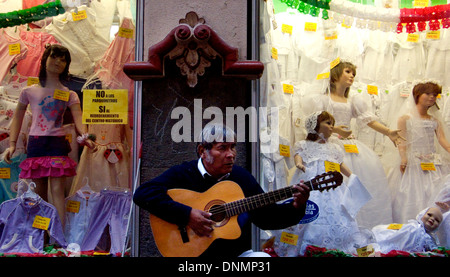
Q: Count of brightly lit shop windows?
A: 2